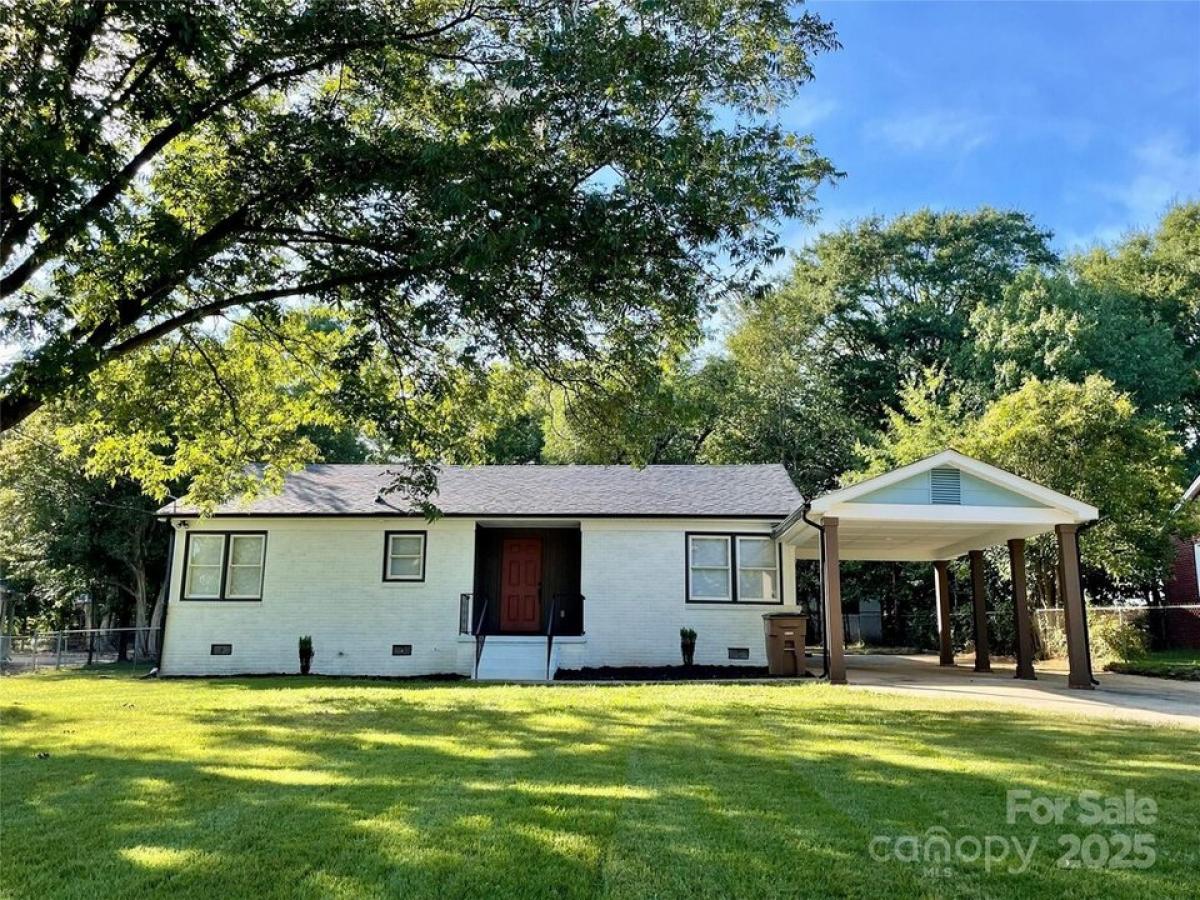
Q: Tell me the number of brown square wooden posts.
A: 5